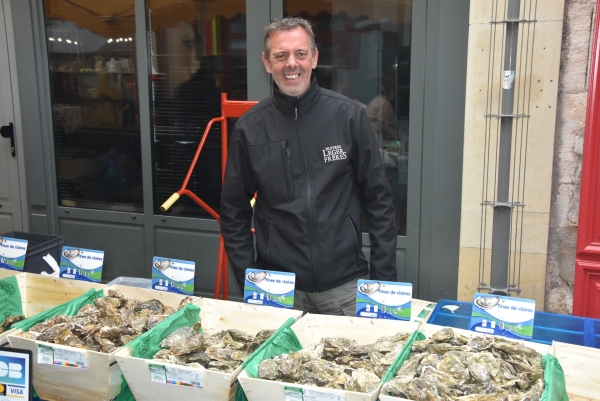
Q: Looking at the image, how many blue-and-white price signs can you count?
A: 6